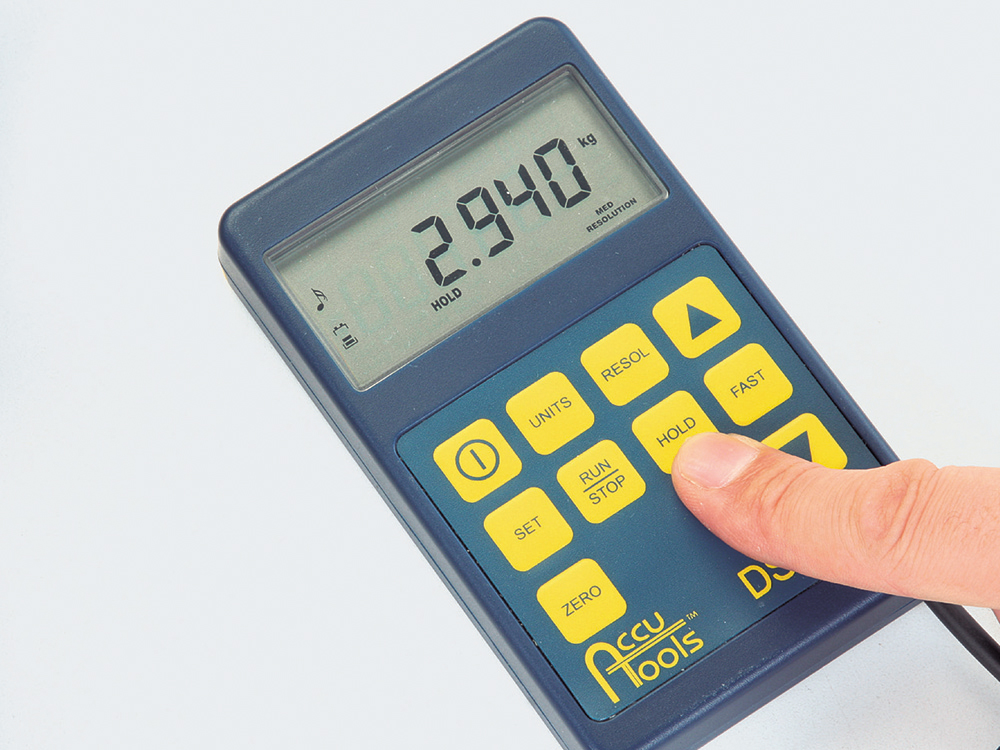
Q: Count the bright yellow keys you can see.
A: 10